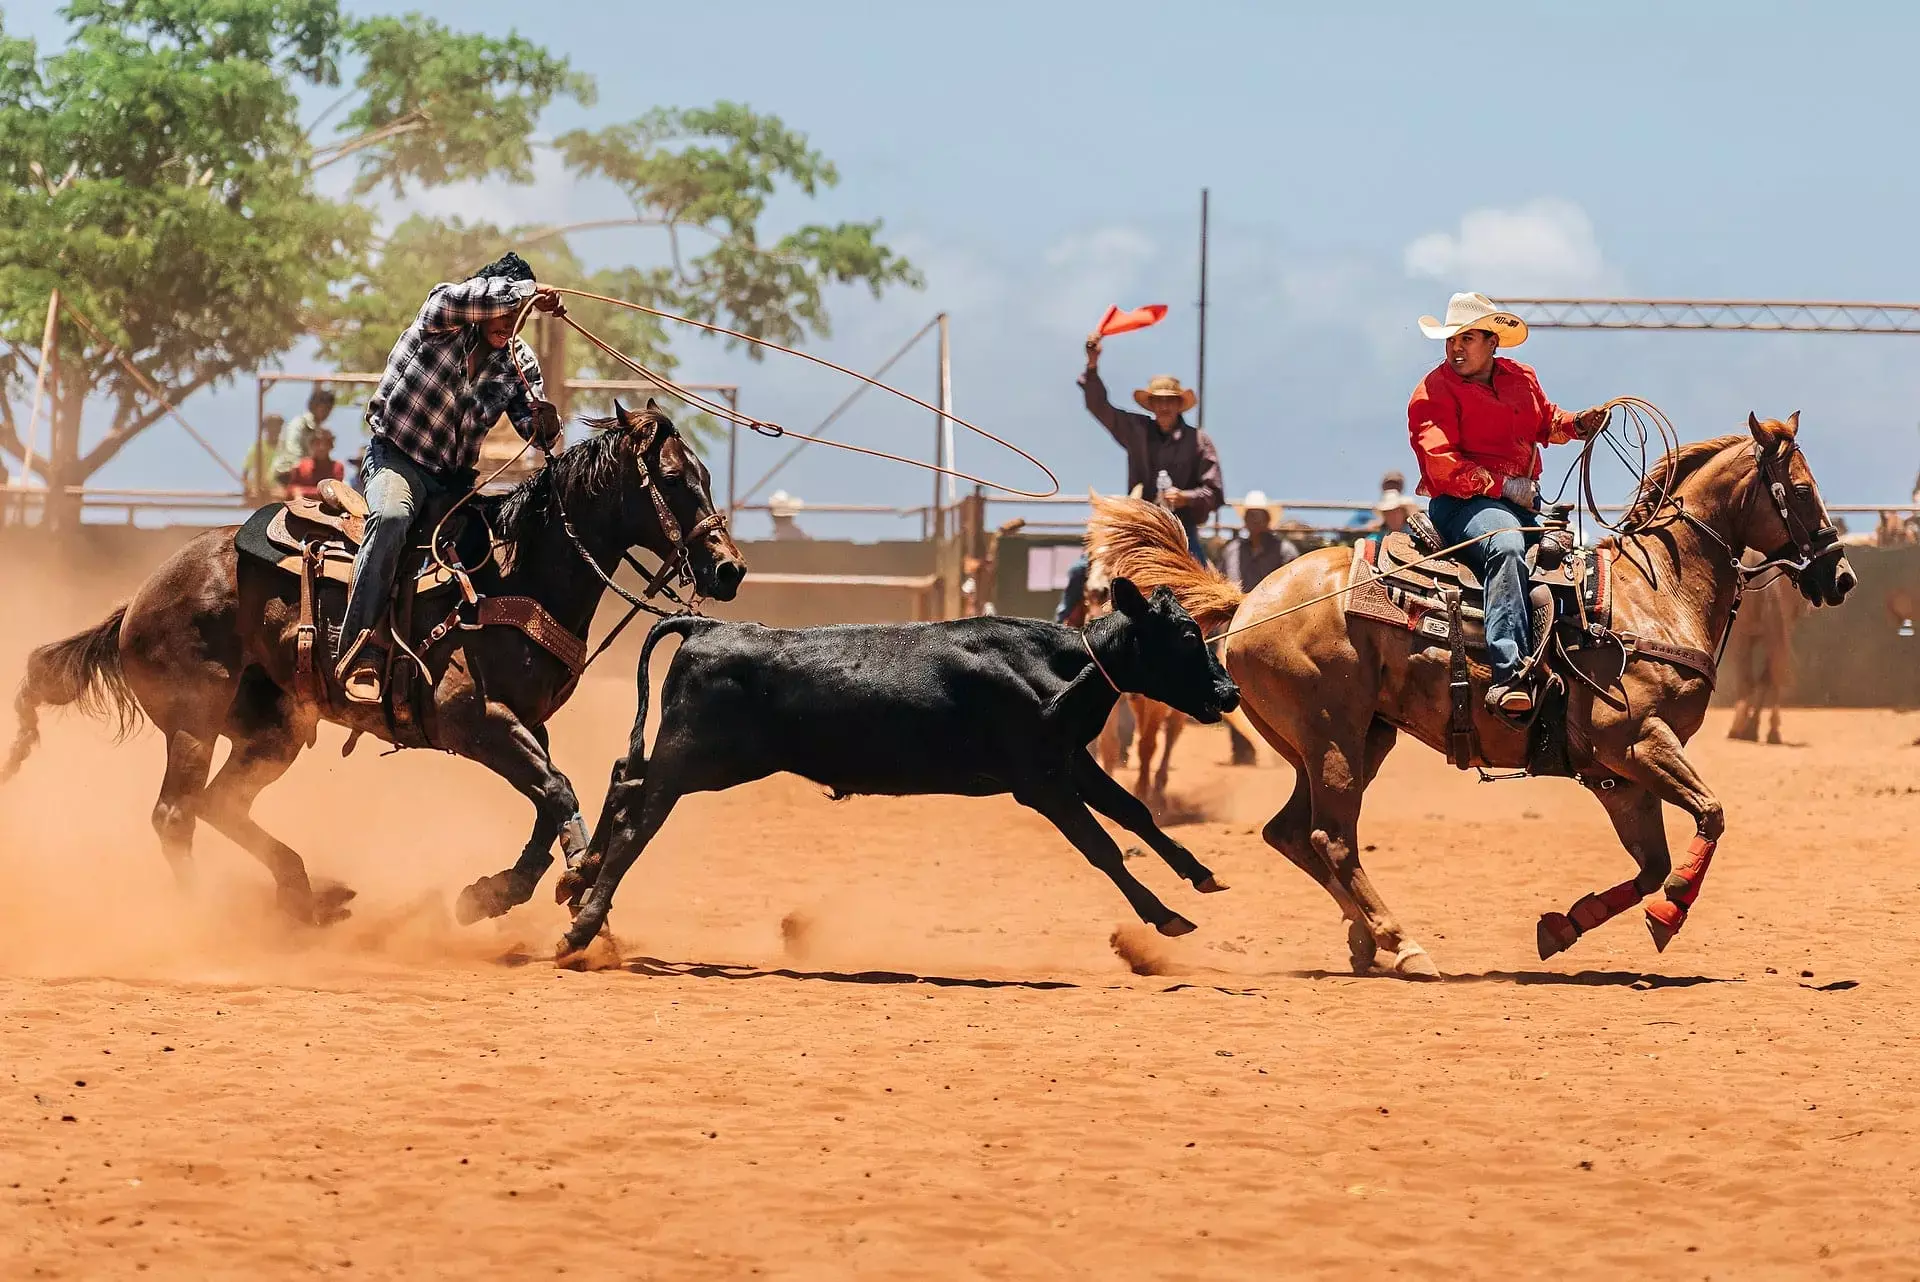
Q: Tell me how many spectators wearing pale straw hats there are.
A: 3